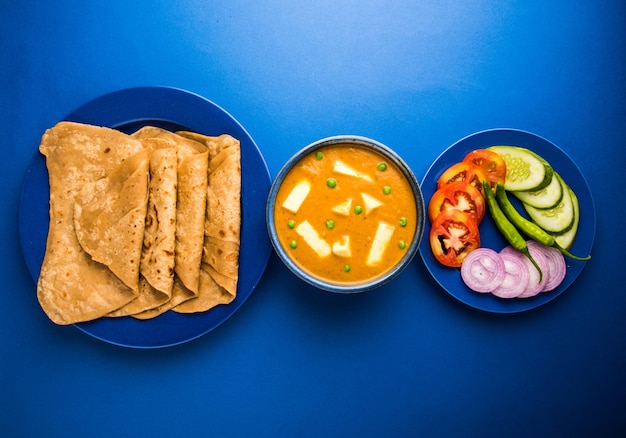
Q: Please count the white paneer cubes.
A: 7